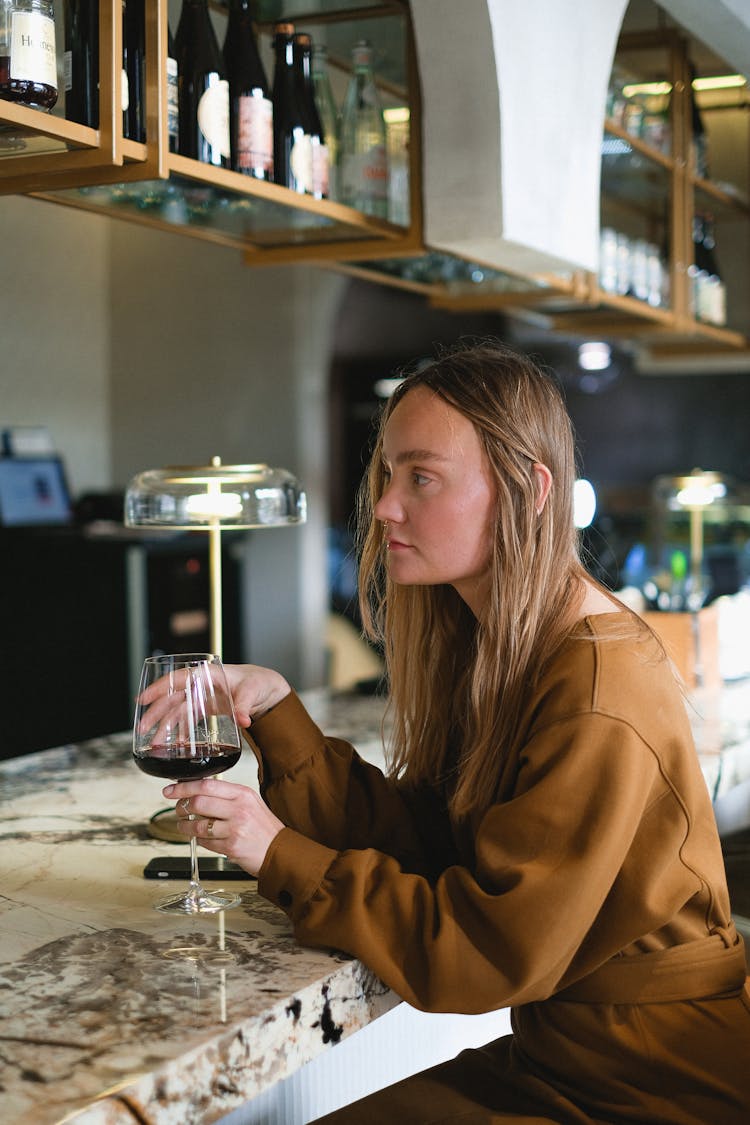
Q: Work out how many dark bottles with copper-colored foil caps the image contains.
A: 2